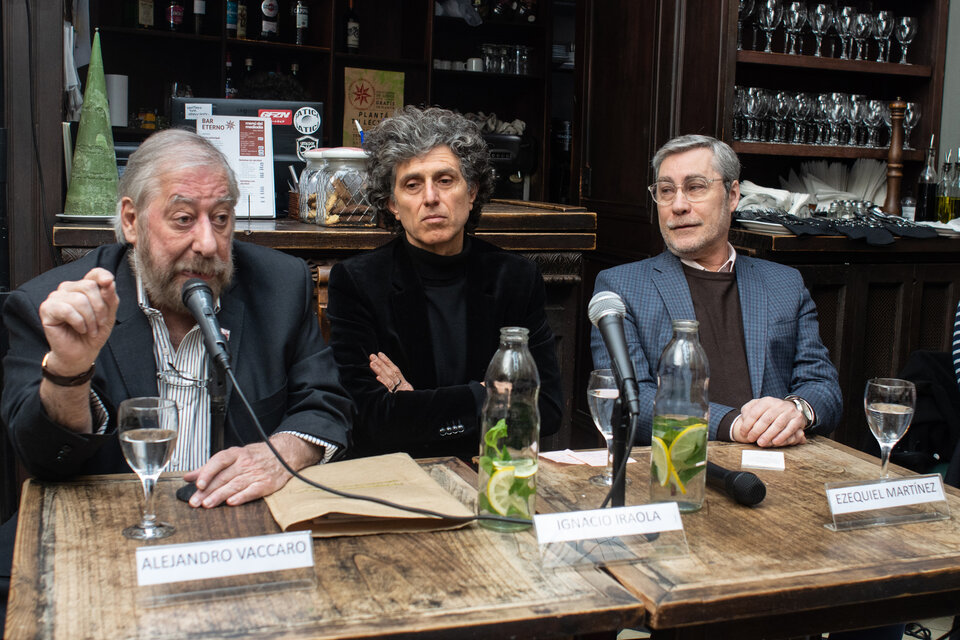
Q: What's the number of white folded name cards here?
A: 3